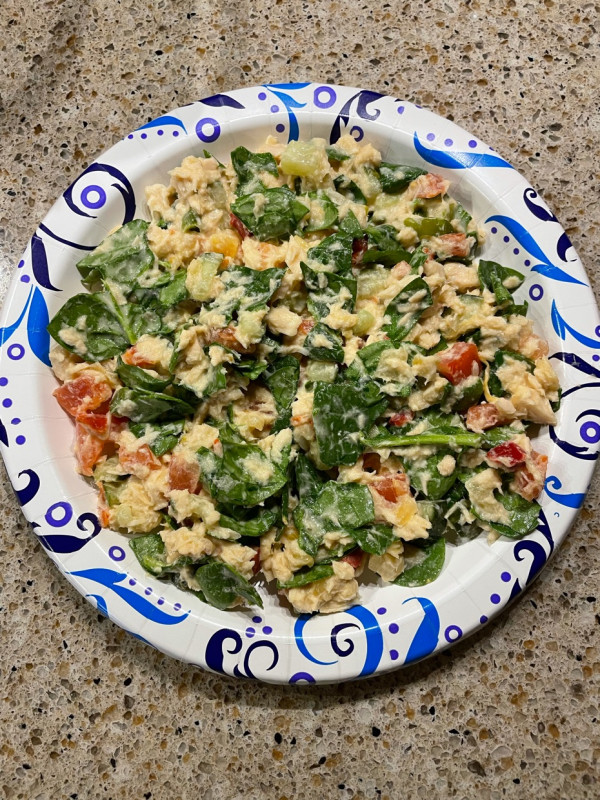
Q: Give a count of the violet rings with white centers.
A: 12